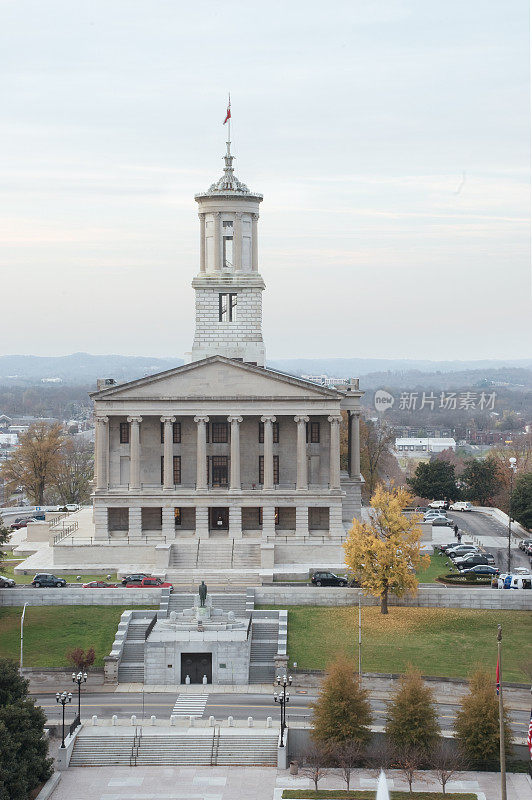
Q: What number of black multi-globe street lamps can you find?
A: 4